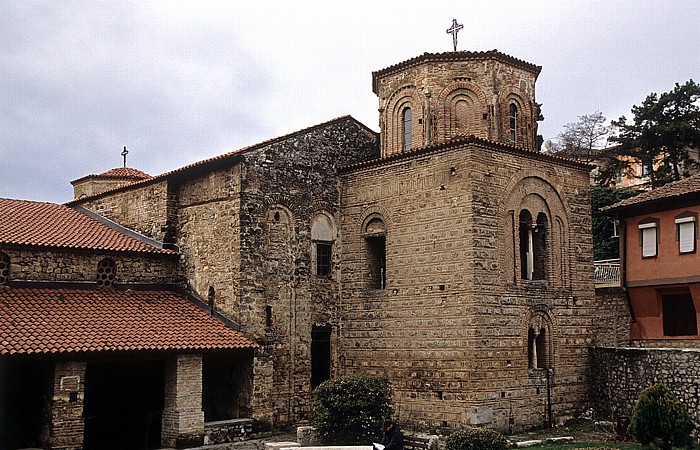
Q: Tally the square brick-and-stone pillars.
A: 2